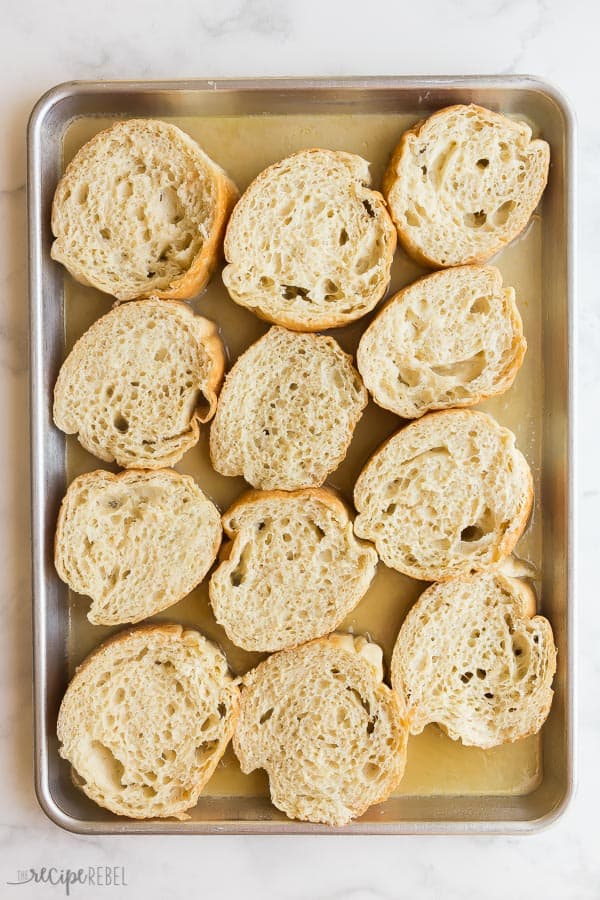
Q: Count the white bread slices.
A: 12